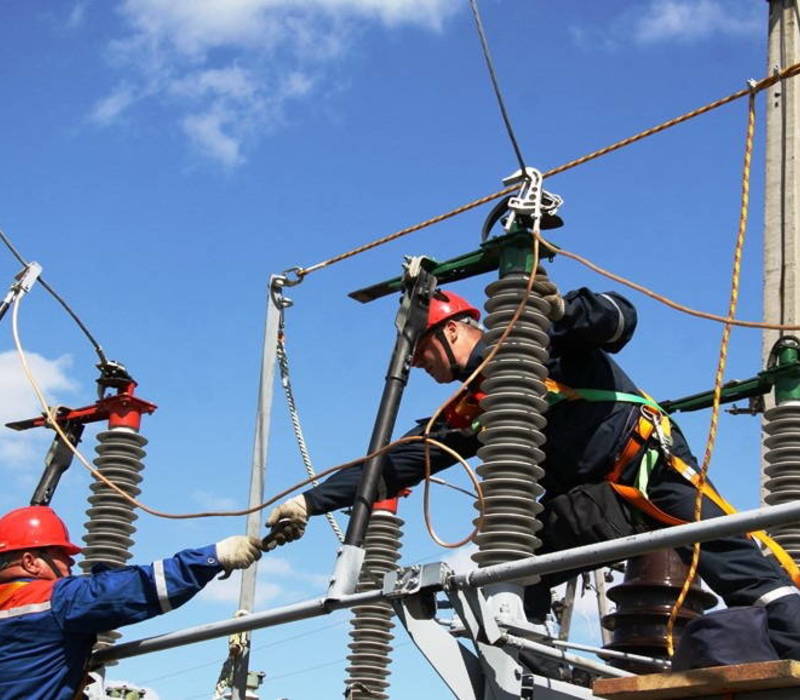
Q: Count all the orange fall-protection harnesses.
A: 1